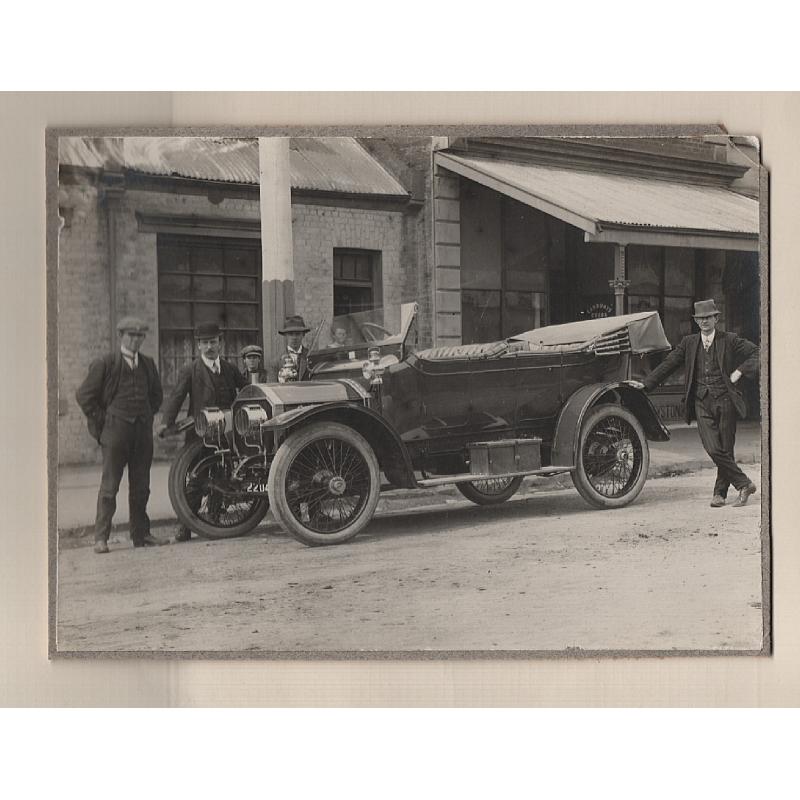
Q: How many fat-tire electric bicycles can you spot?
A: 0